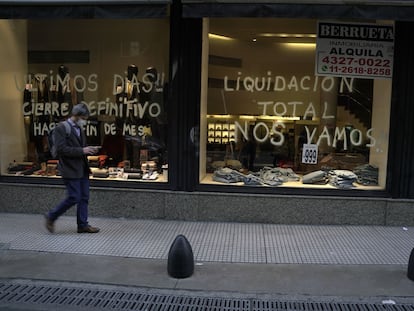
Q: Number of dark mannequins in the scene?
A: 3